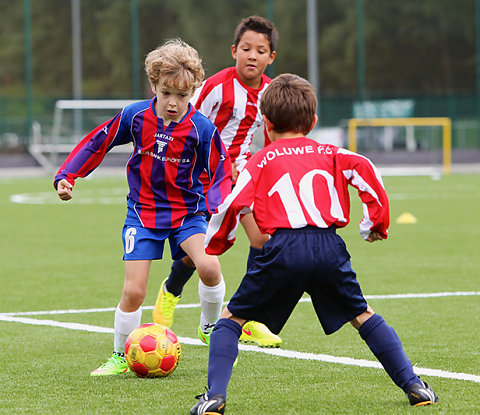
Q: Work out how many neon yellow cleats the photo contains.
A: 2